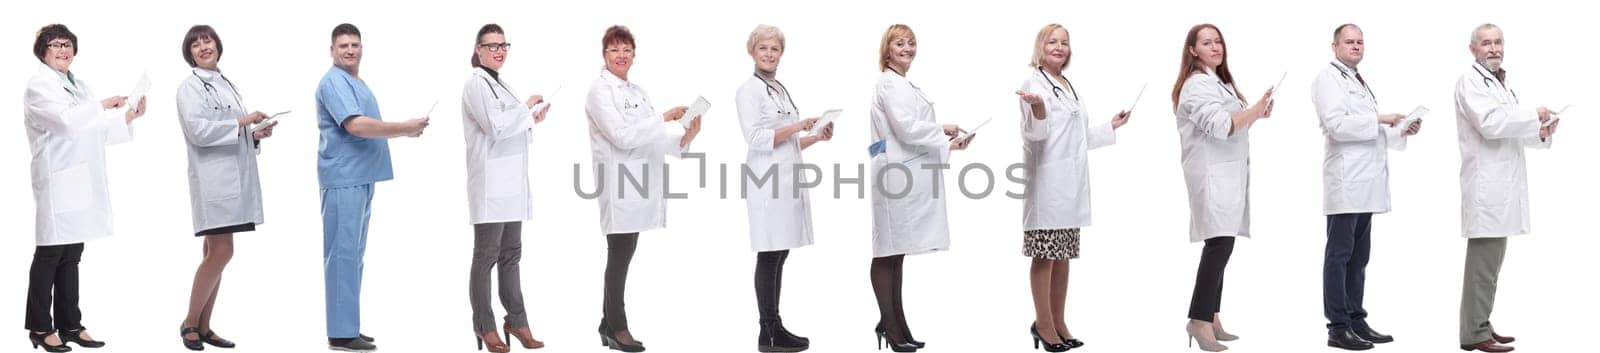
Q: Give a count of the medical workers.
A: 11